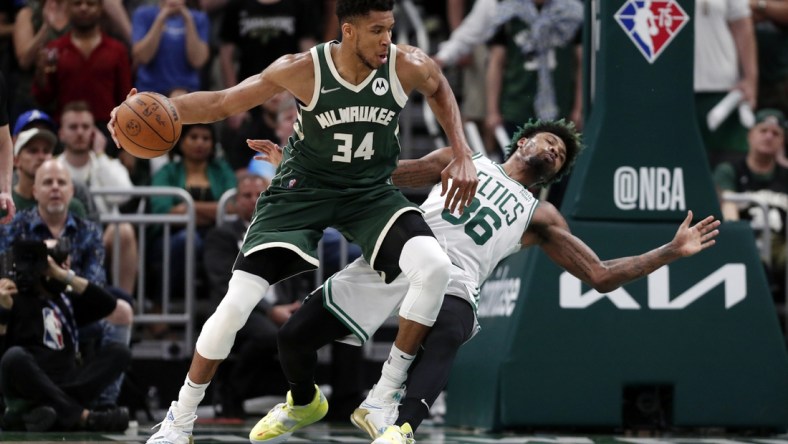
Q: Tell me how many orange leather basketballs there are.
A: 1